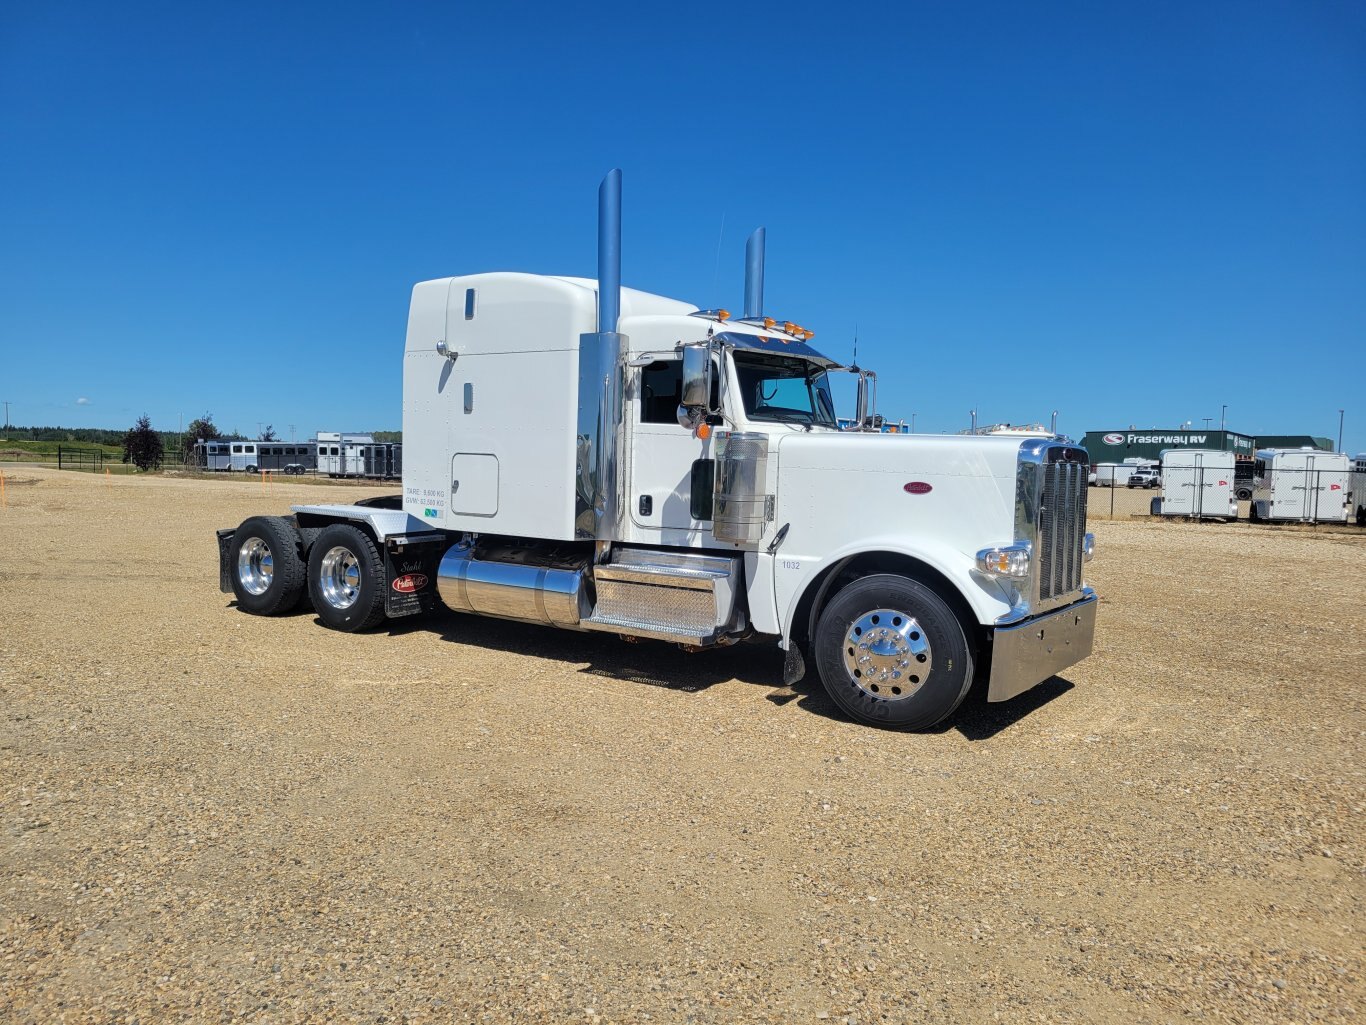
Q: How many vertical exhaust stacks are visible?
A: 2